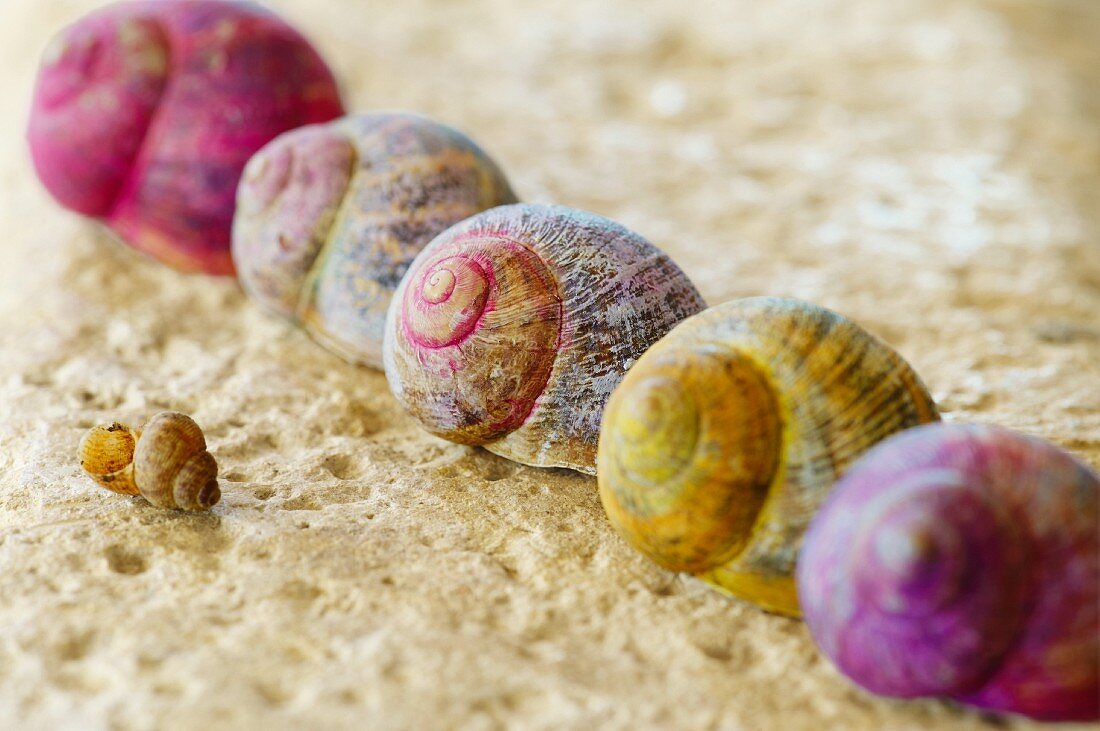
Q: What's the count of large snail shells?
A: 5